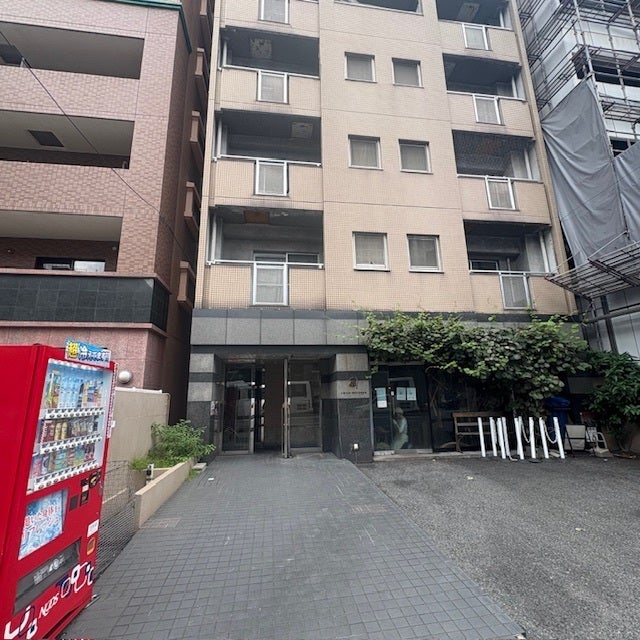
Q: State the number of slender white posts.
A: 9